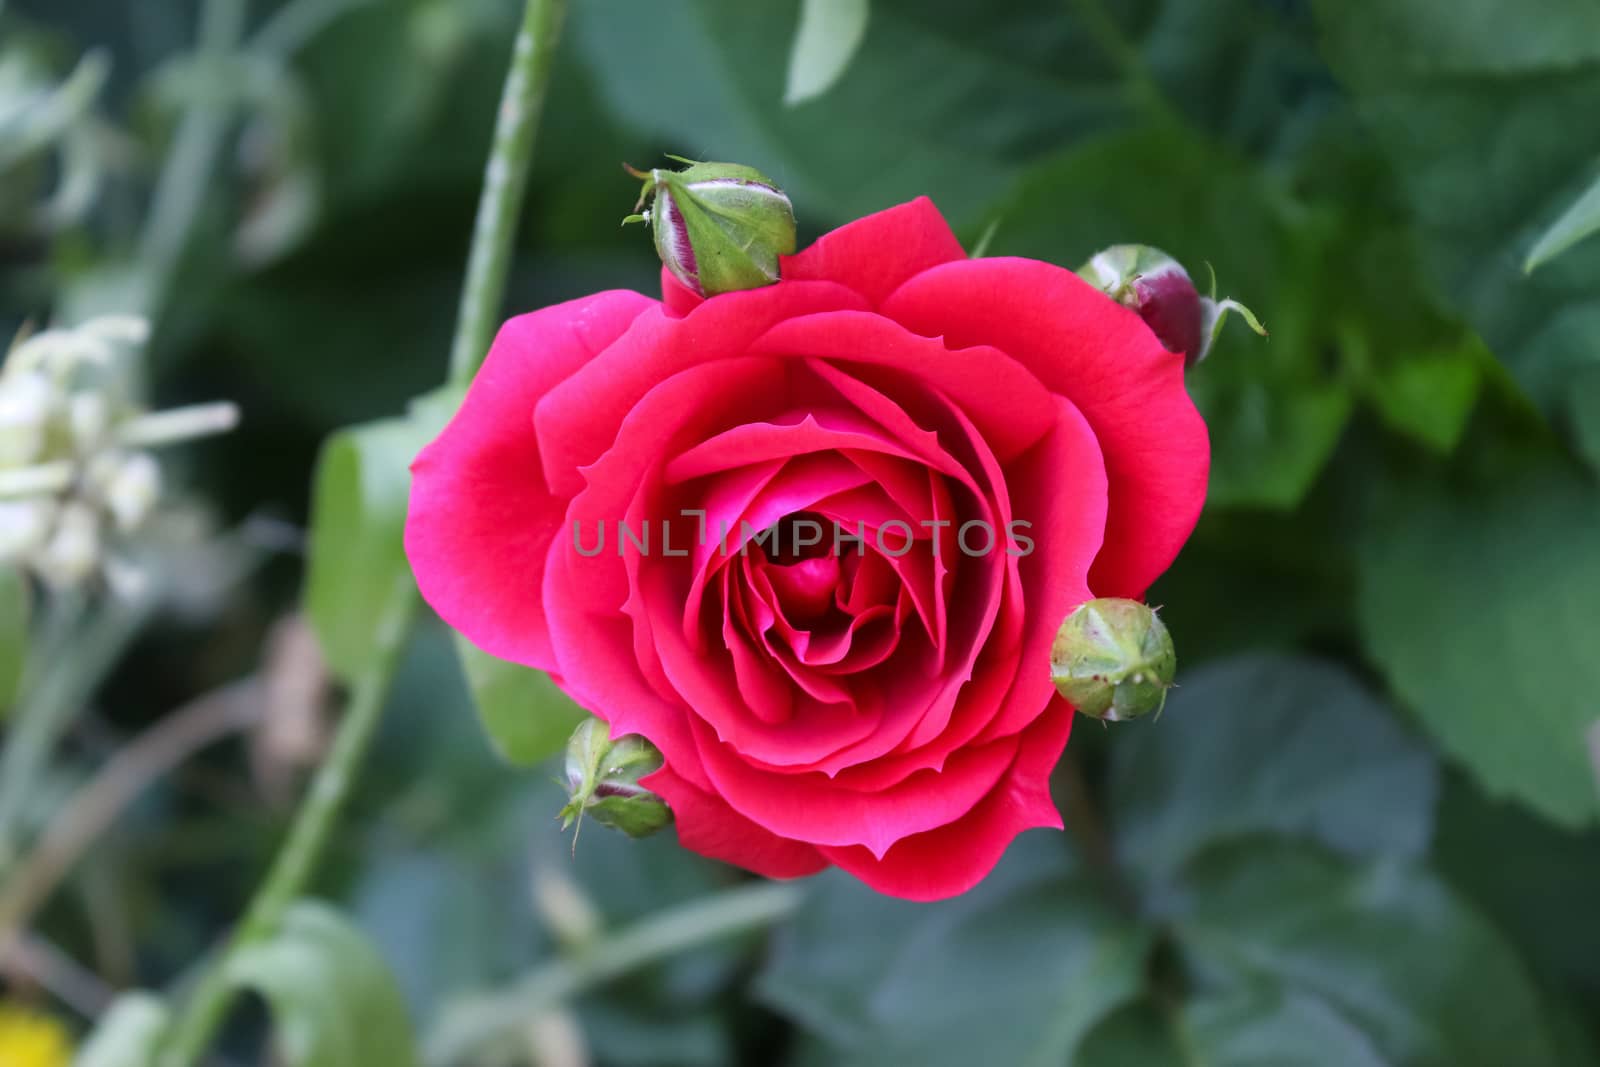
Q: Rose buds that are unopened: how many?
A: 4